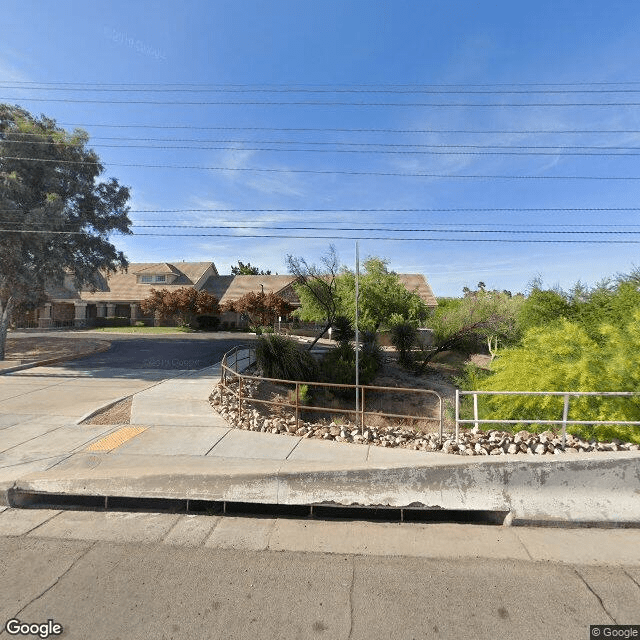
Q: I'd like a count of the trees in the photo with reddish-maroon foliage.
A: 2